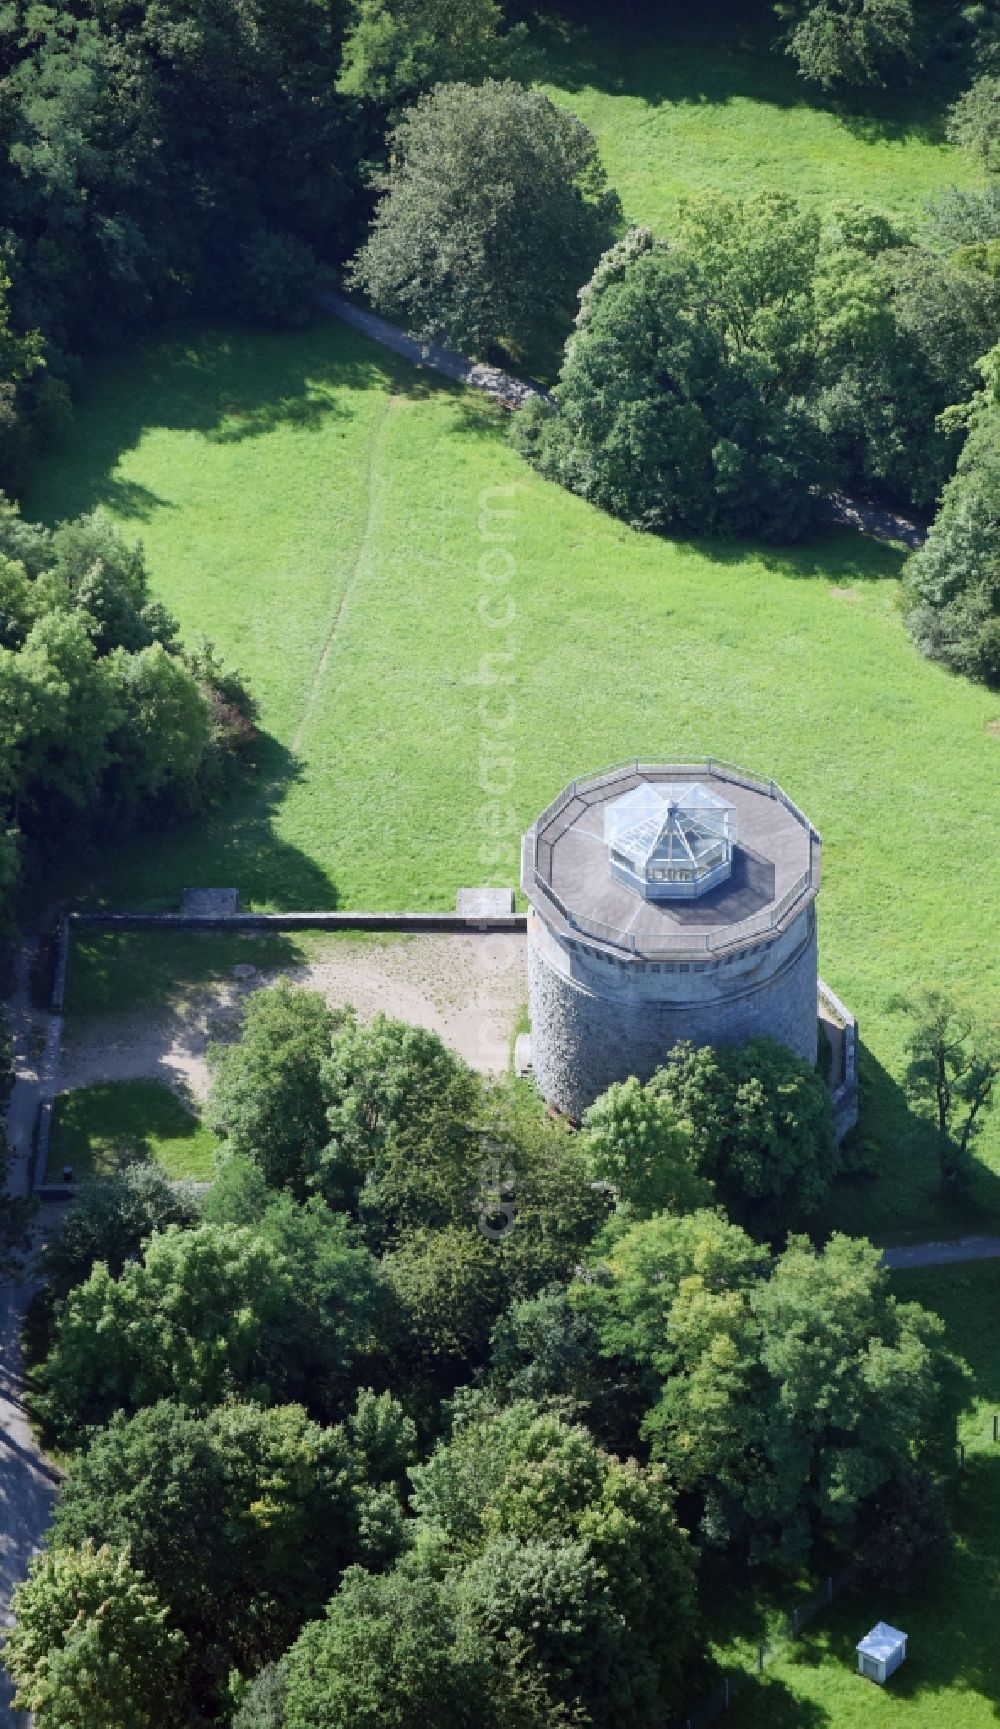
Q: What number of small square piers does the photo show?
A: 2